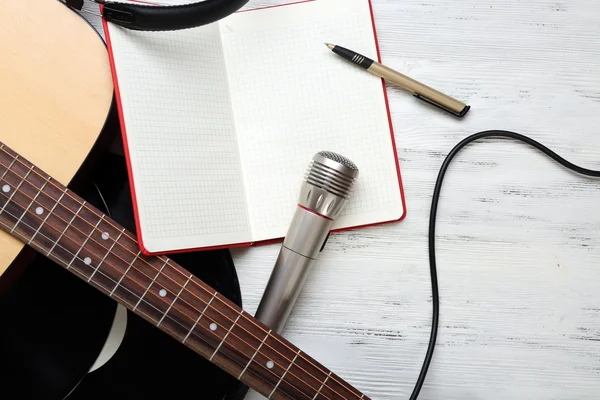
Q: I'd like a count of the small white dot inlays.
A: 7